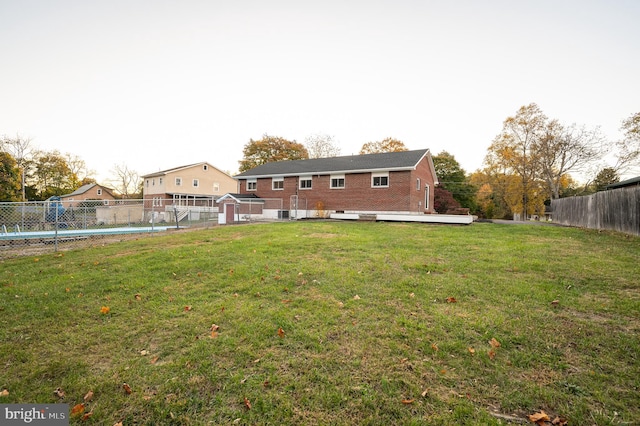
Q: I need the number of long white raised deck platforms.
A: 1